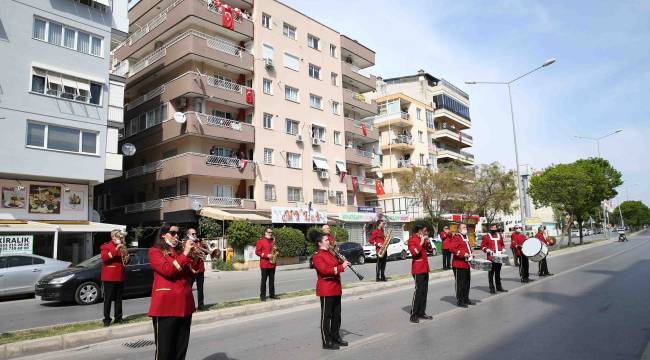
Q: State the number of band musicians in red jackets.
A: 13